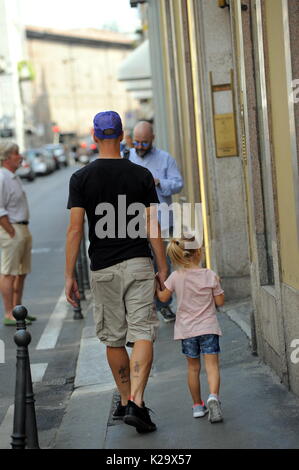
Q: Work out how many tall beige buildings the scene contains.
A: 1